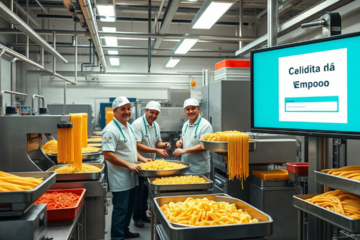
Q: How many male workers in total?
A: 3